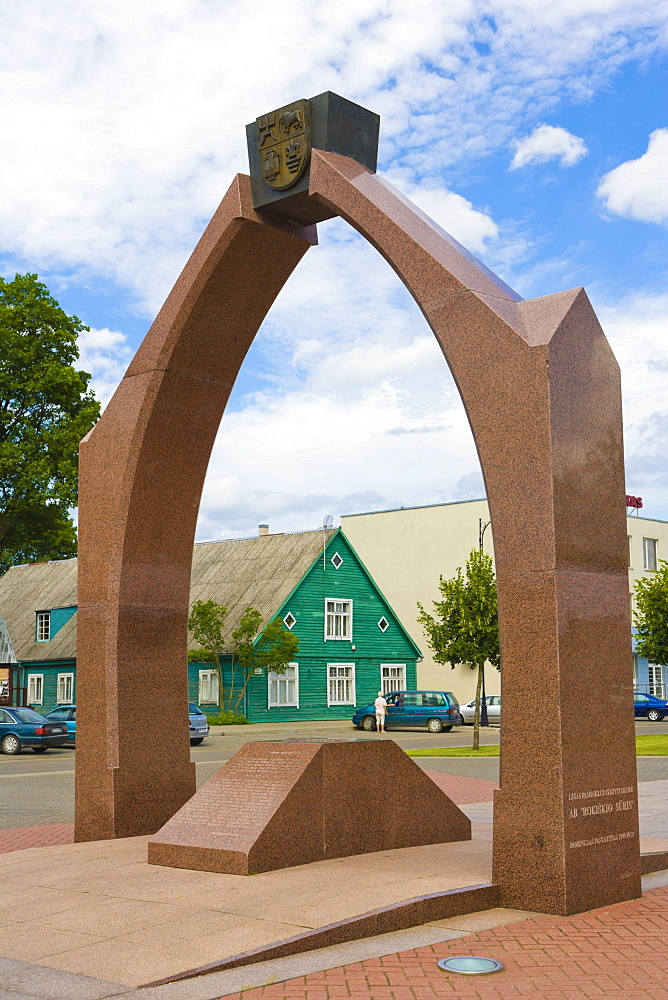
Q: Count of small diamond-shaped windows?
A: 3